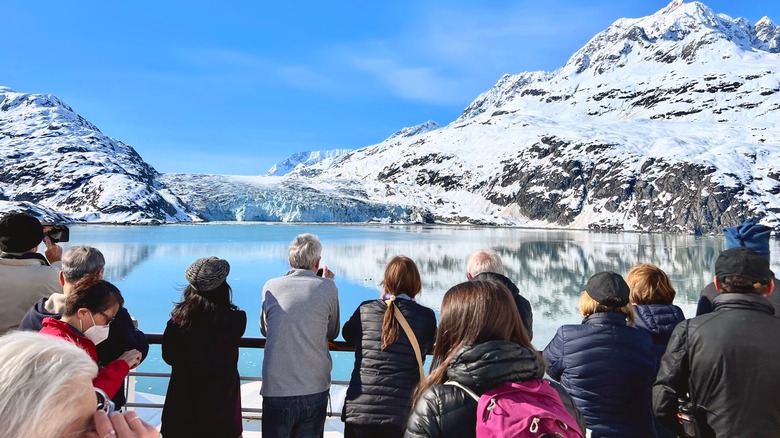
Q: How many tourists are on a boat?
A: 13